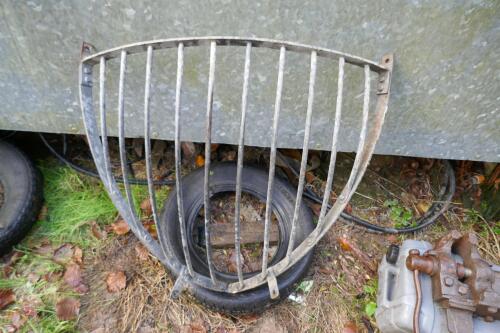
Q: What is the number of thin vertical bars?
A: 10